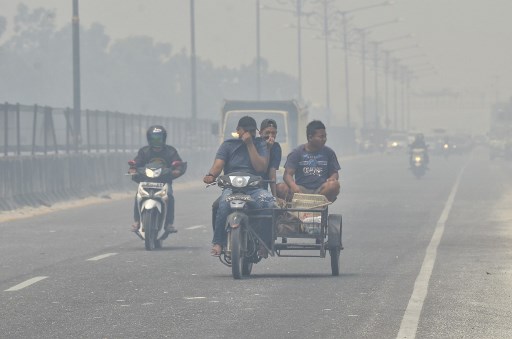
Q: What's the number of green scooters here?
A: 0